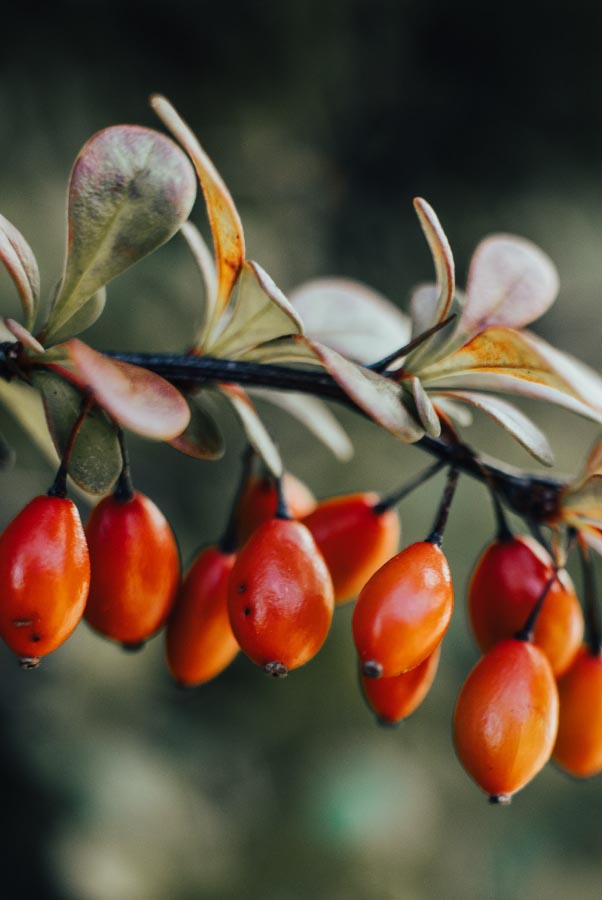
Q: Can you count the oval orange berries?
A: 11